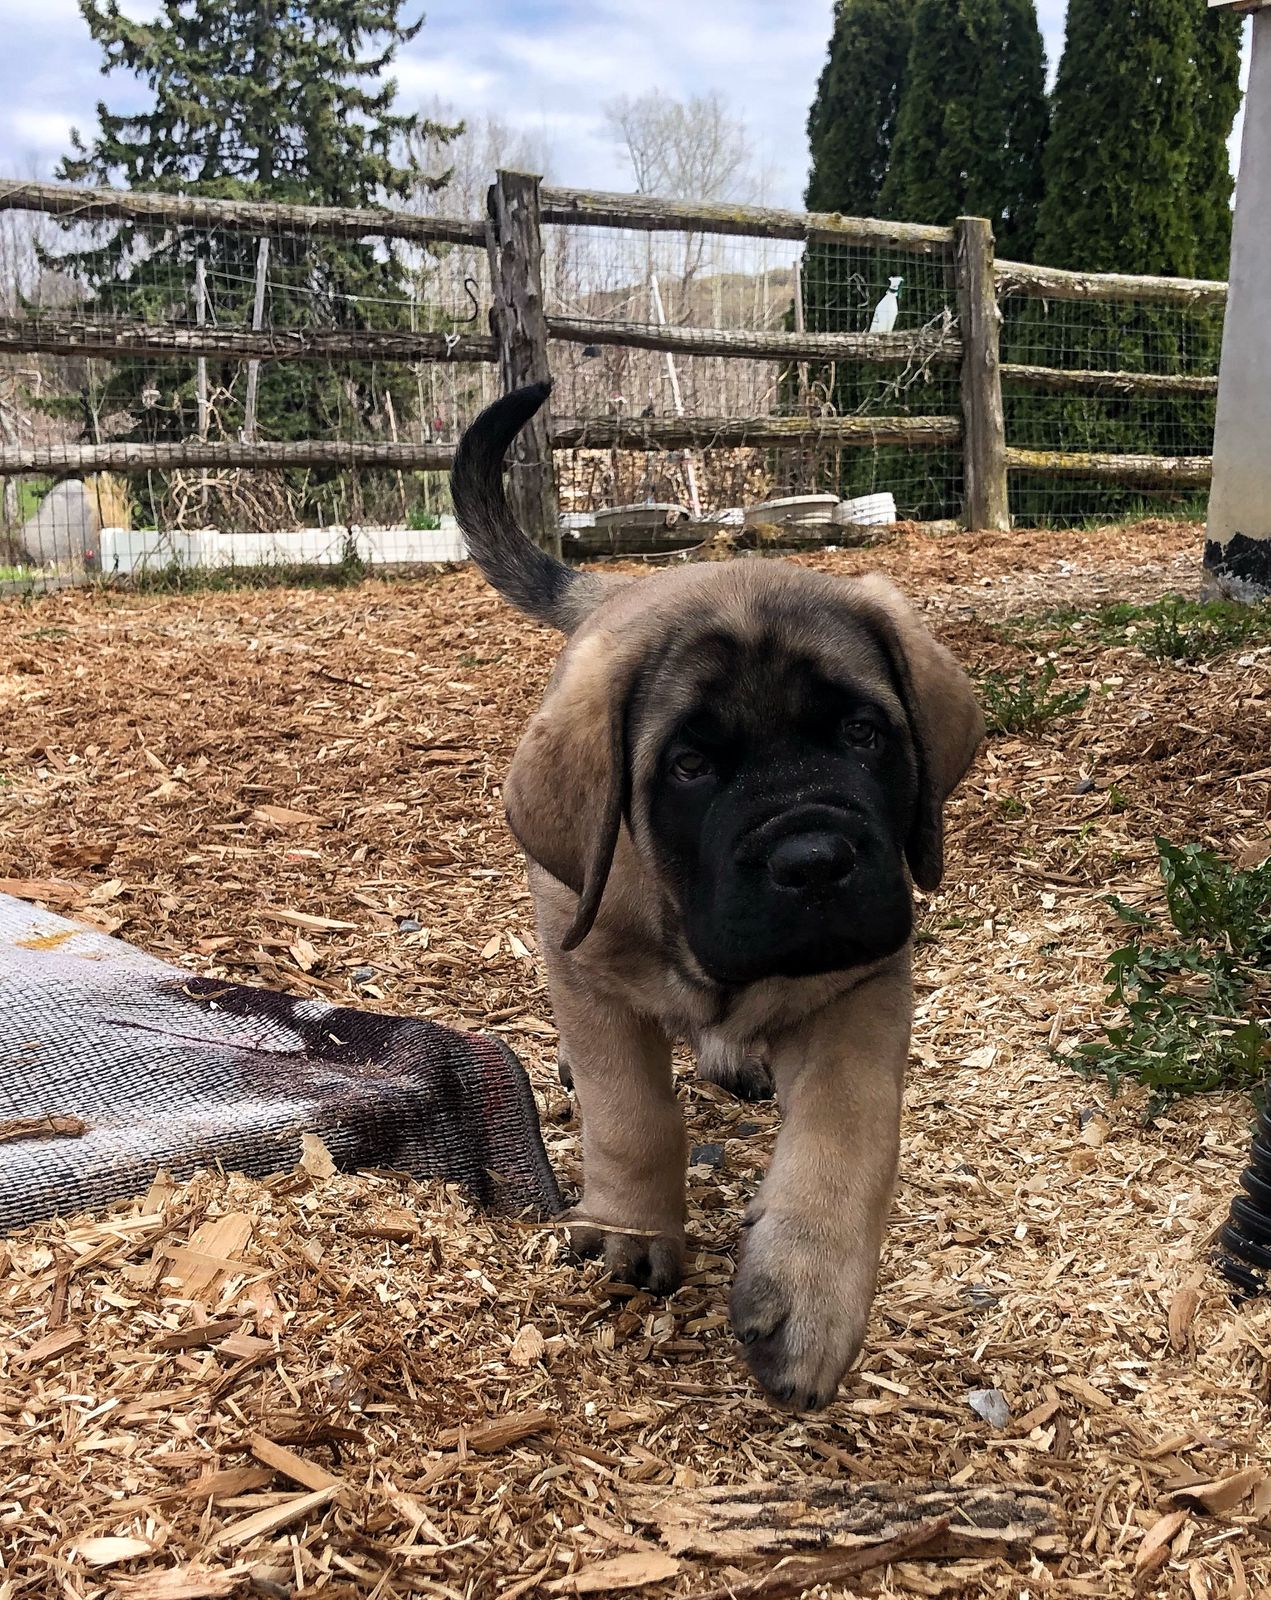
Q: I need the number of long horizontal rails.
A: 9